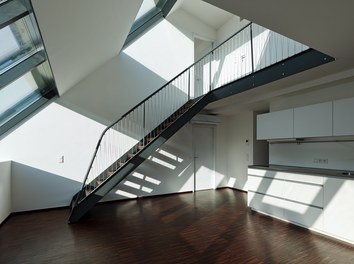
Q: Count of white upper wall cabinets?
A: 3